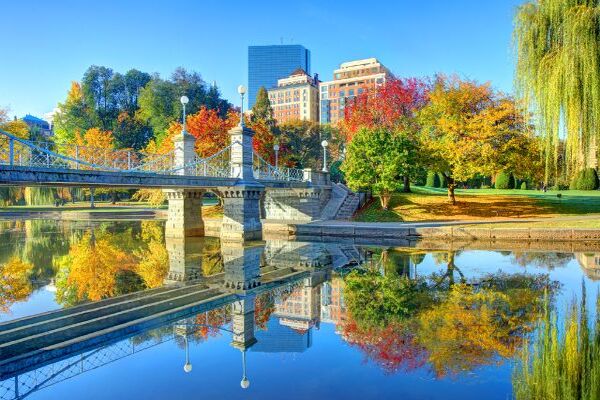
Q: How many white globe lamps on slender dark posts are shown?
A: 4